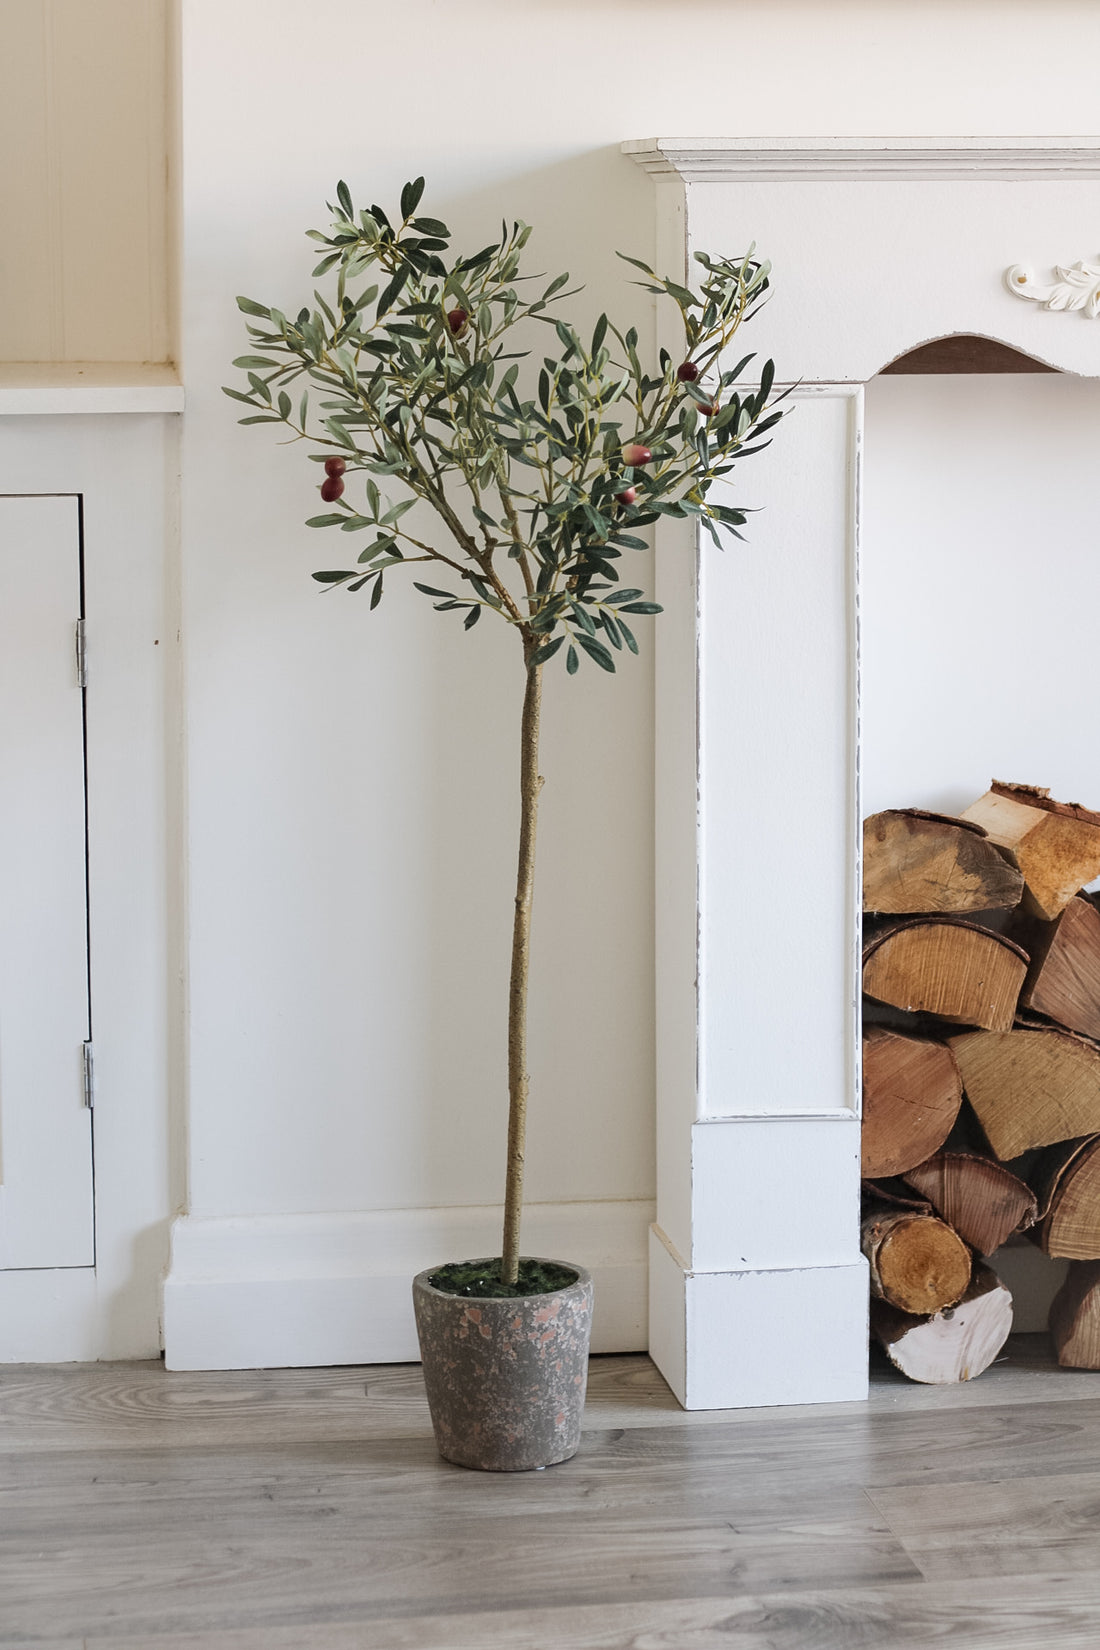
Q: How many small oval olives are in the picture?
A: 7